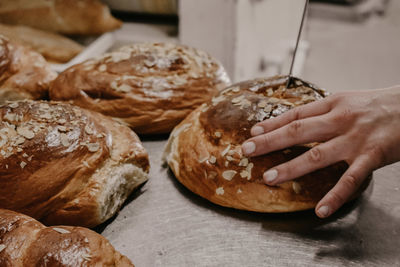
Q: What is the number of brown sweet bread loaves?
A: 5